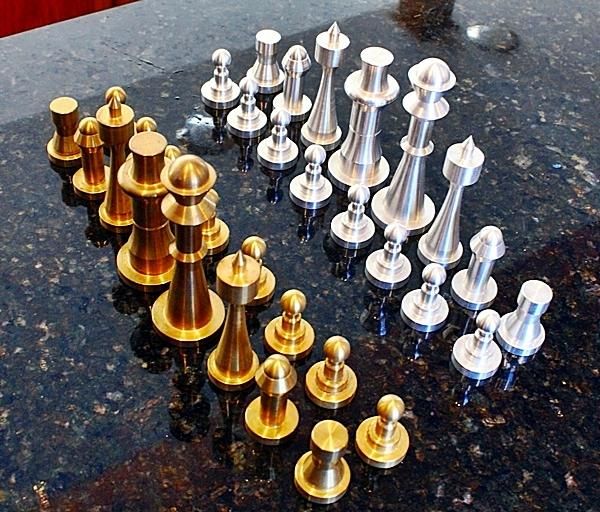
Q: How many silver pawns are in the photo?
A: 8